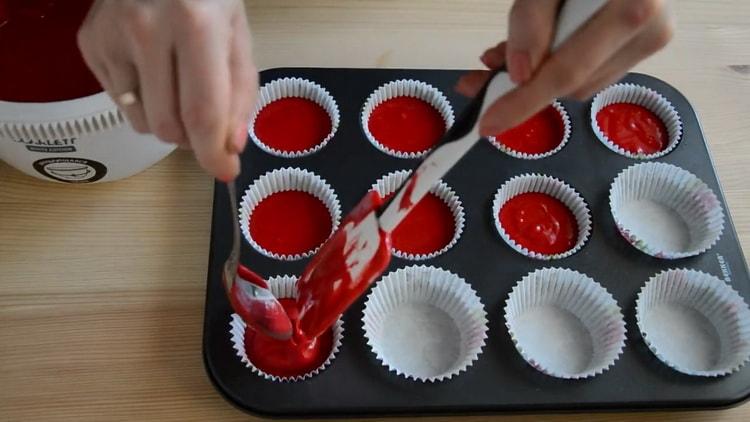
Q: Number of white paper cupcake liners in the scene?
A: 12